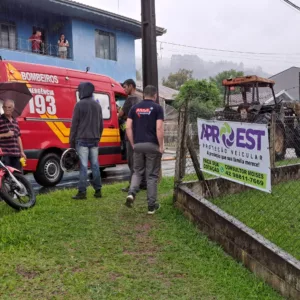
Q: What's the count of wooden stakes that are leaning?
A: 1